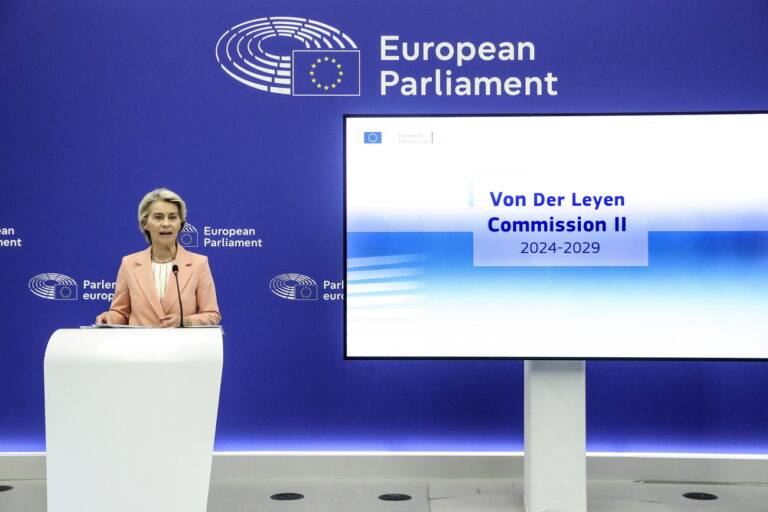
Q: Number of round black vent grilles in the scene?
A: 4